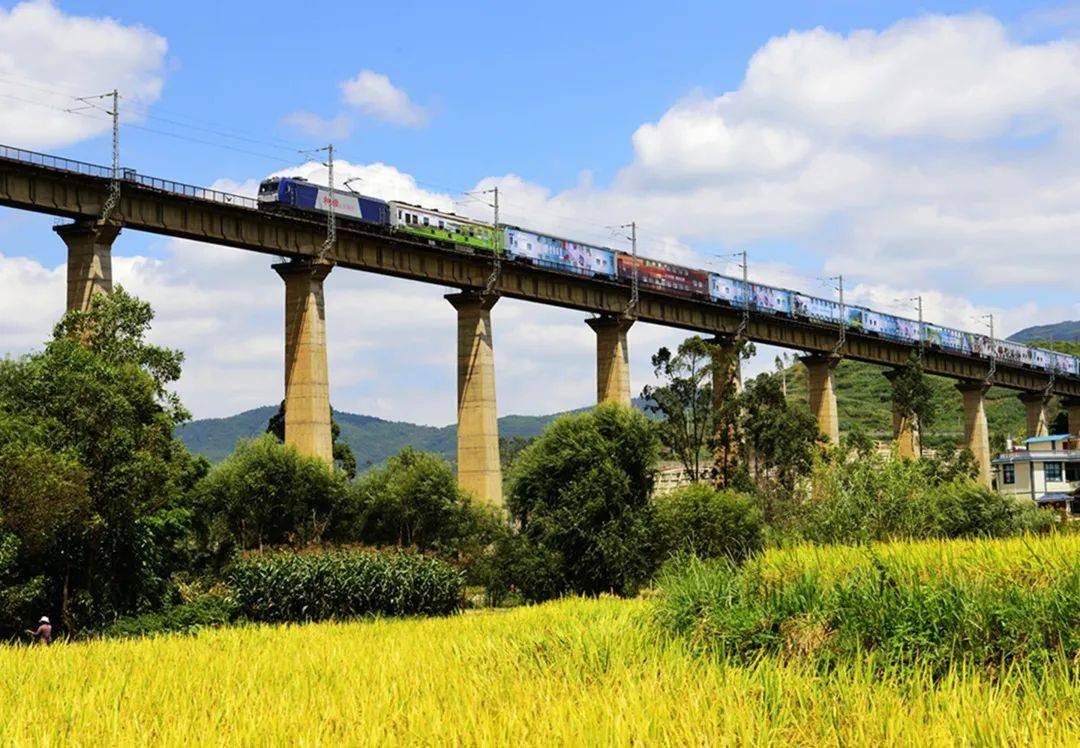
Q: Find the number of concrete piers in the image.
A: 10